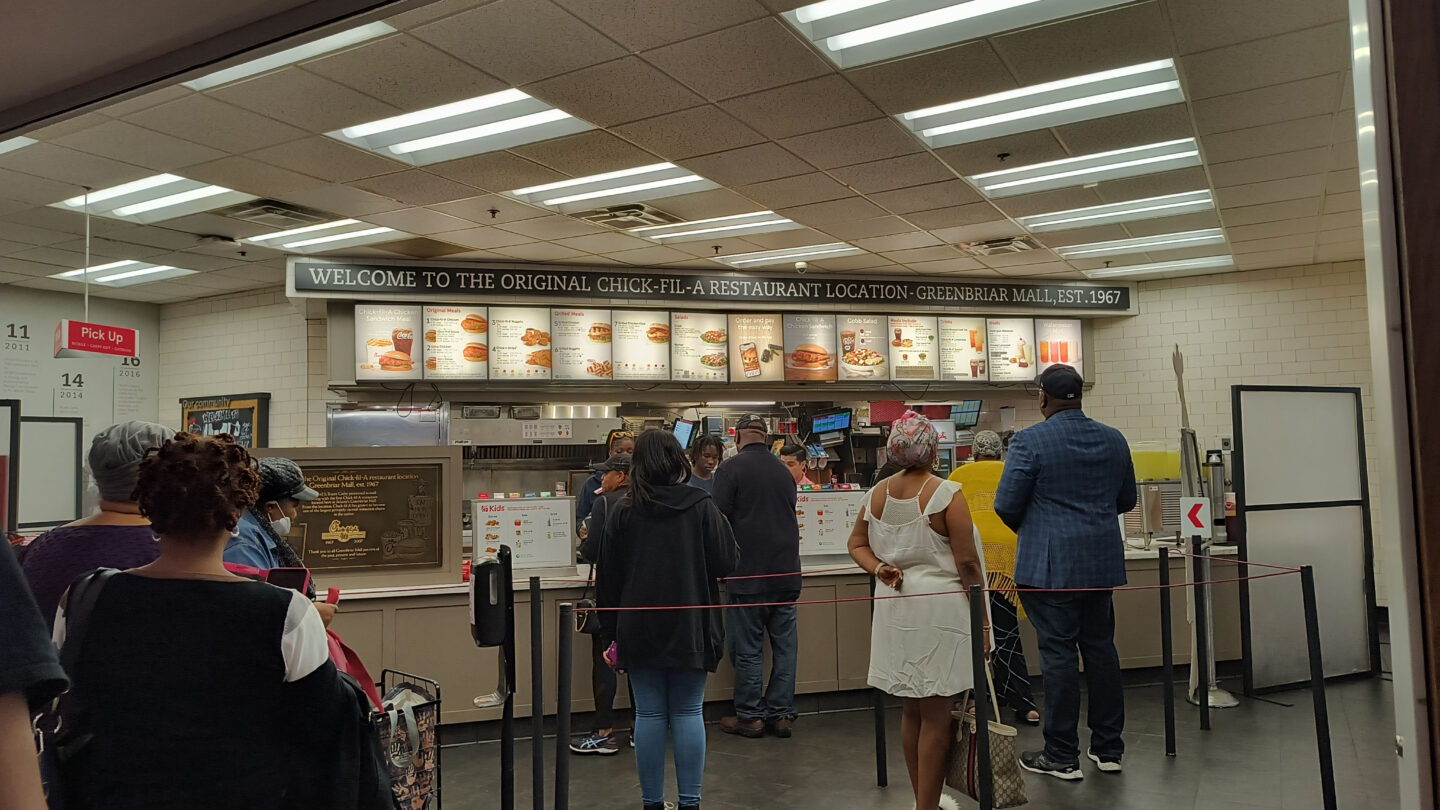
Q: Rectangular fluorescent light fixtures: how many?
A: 15